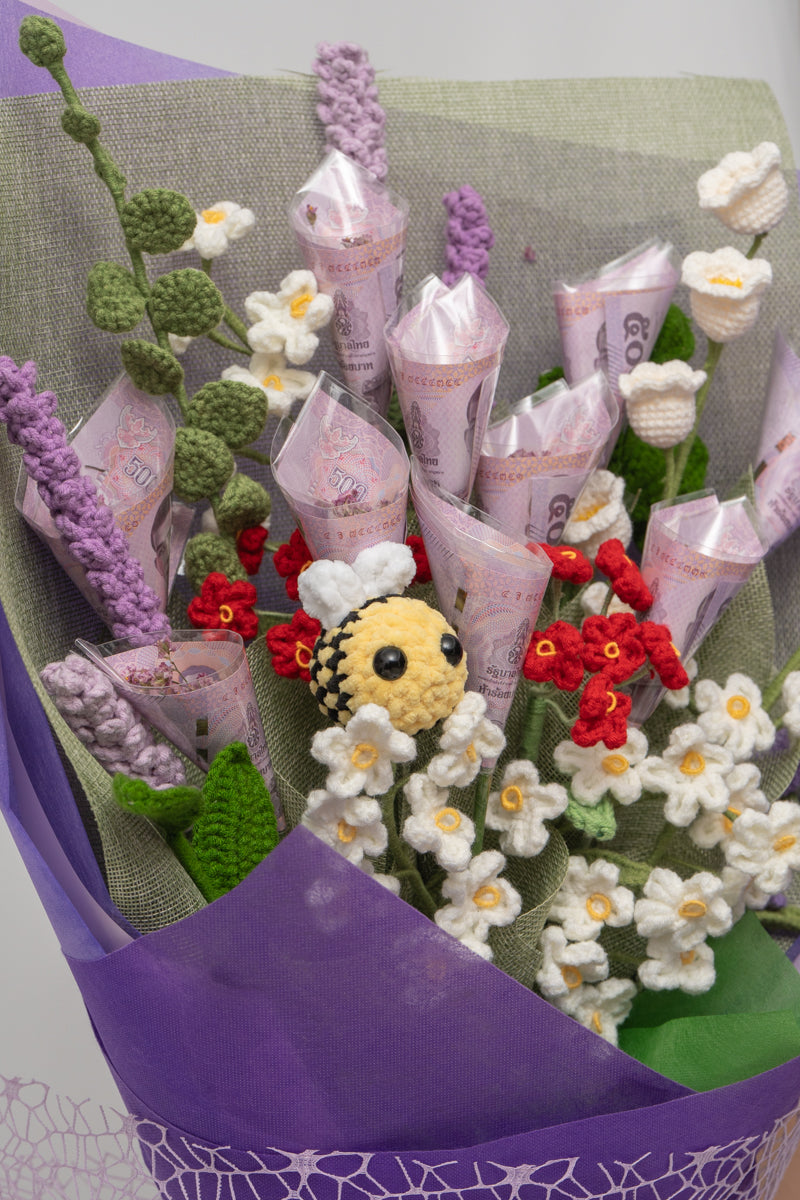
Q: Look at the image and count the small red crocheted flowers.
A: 11